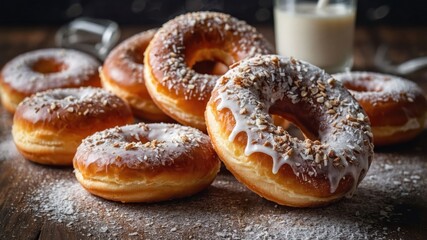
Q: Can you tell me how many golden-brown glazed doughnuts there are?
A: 7